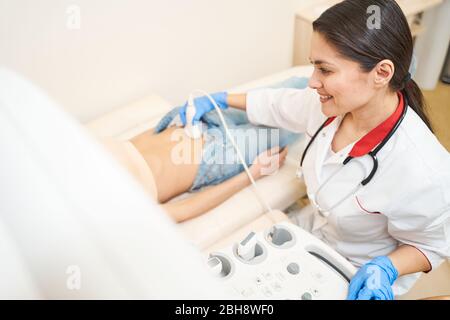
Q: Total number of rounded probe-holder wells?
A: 3